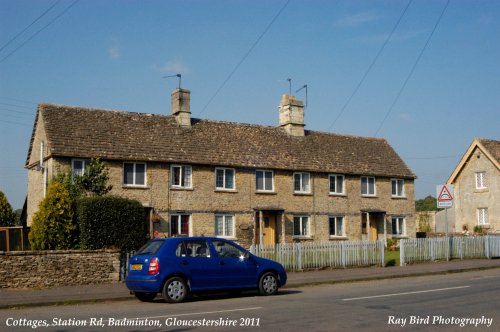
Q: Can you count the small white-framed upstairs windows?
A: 10